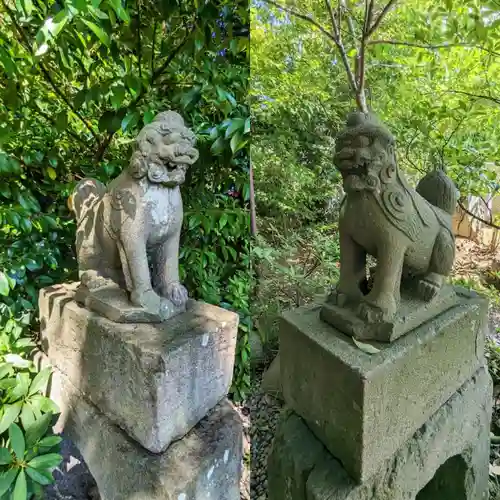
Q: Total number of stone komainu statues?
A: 2